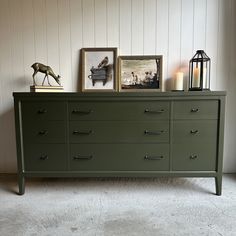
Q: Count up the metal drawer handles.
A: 12